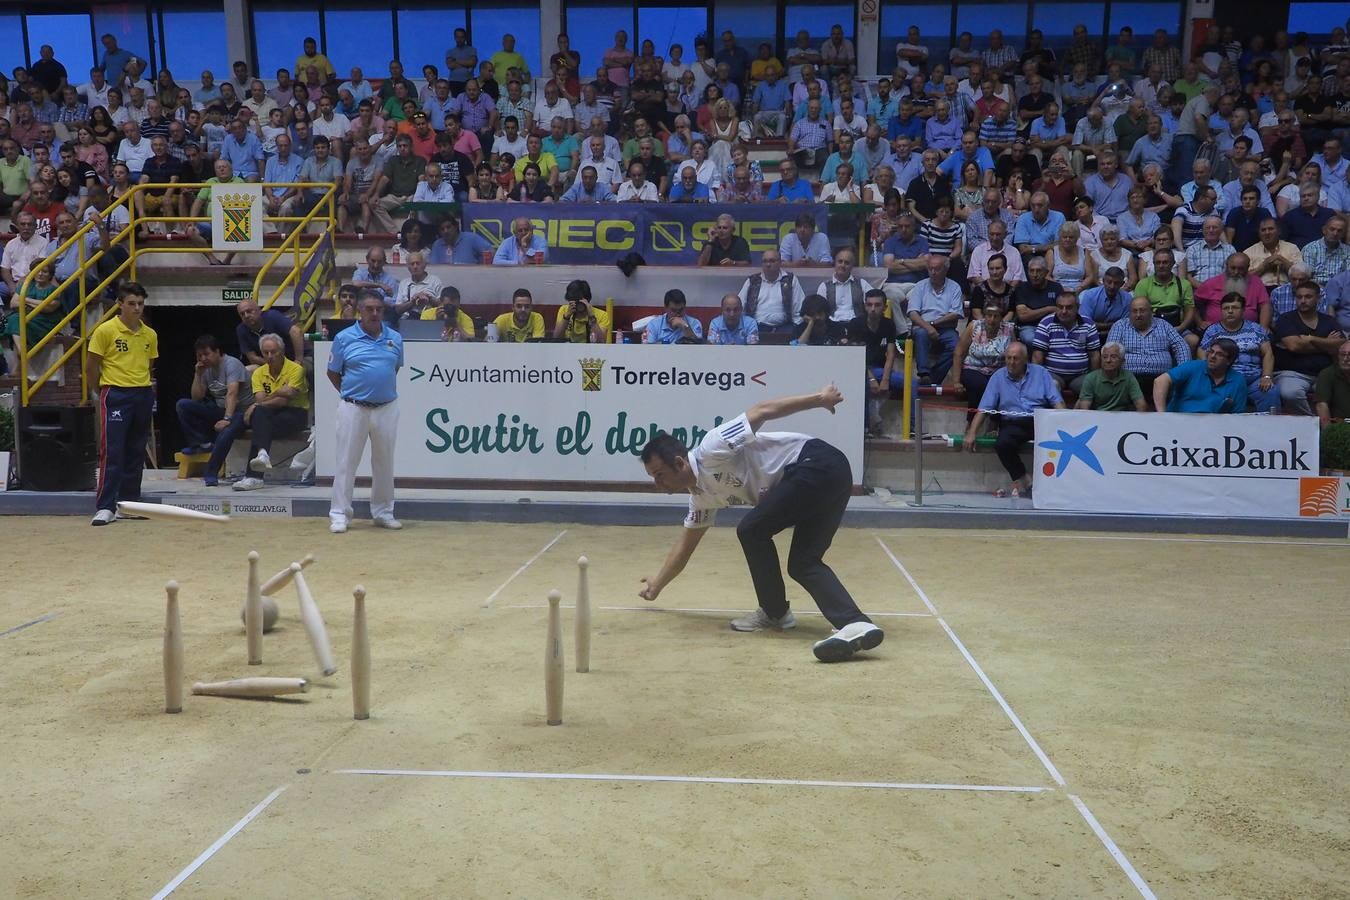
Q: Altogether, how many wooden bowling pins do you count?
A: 9